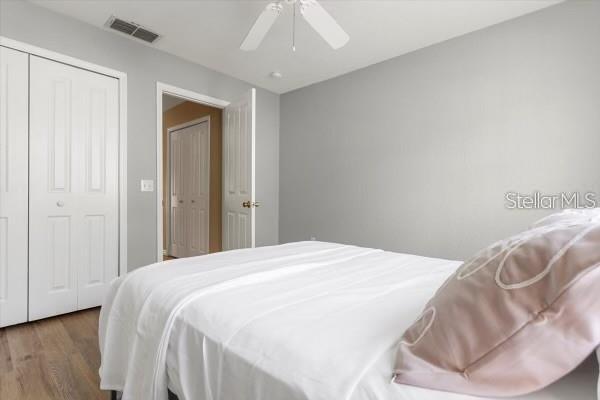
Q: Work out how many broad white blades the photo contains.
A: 2